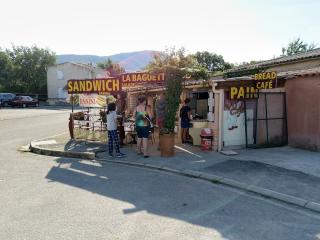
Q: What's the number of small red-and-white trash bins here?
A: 1